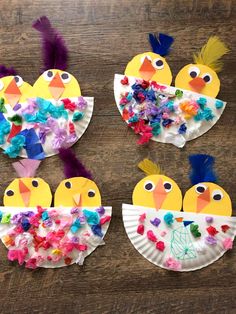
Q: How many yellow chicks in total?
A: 8